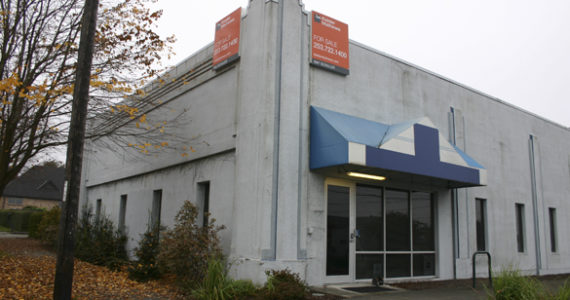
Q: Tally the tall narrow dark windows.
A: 7